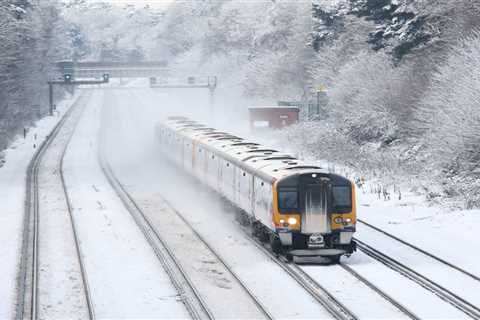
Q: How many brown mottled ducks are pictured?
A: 0